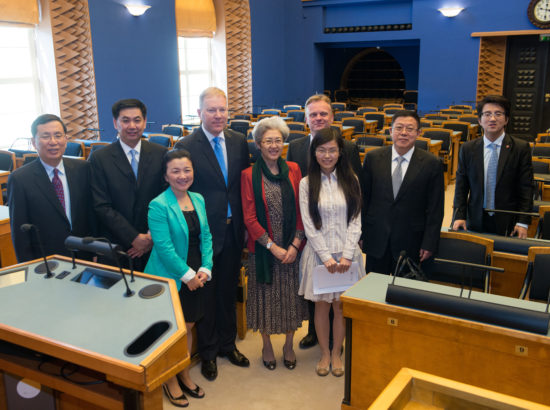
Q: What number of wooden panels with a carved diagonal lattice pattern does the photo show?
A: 3